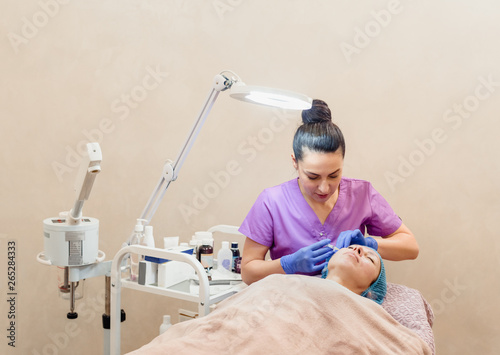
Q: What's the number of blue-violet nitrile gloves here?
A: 2